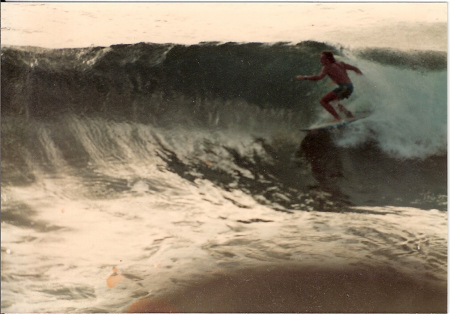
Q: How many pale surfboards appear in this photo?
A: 1